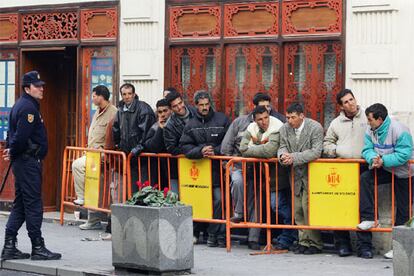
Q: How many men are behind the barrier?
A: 11